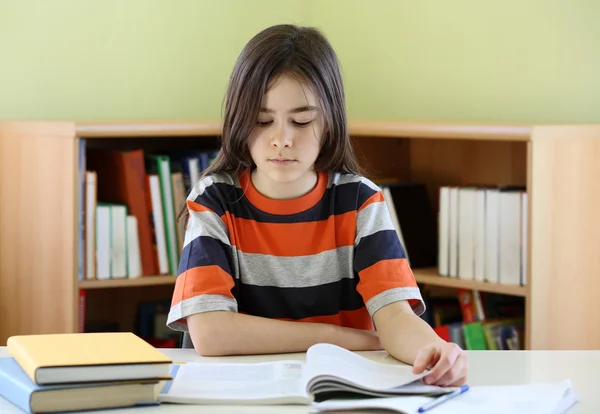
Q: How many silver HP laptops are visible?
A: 0